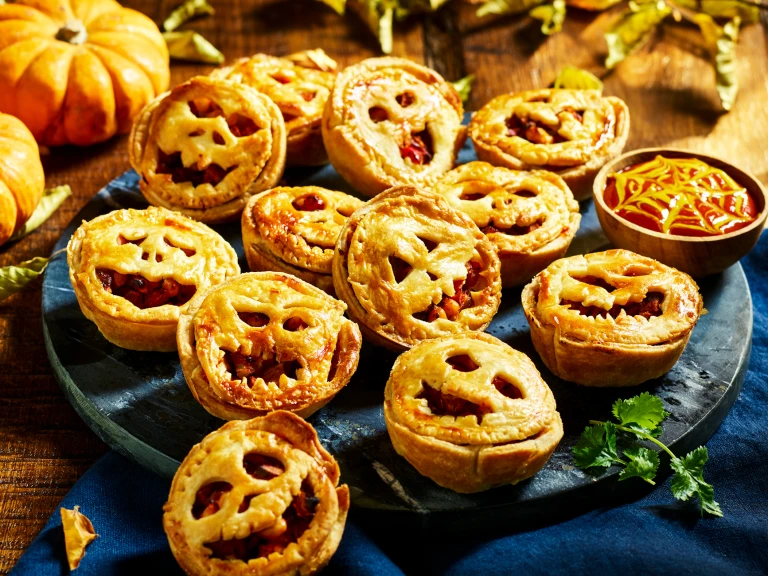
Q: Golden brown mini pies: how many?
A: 12